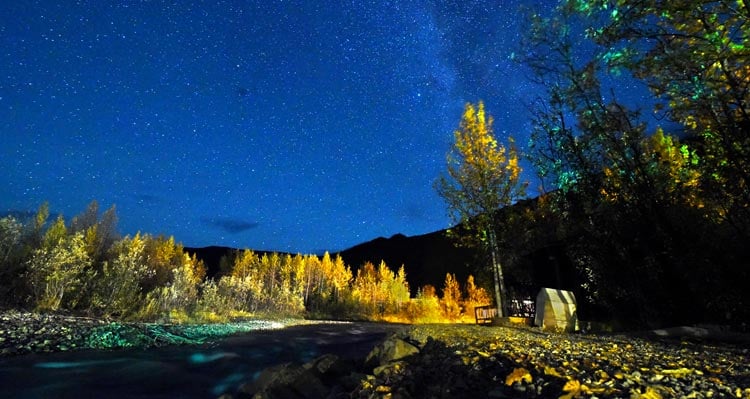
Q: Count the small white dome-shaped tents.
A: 1